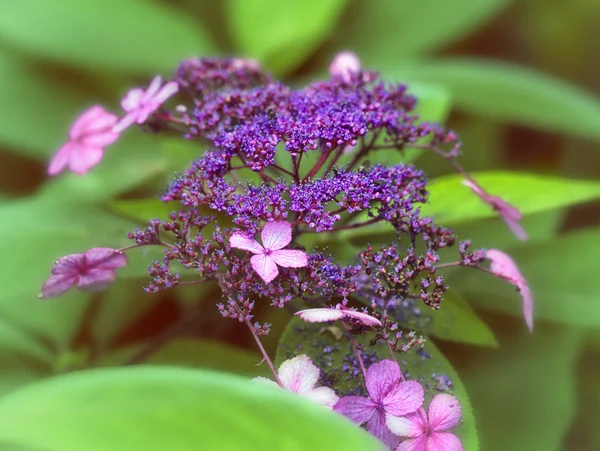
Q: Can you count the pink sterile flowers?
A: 11